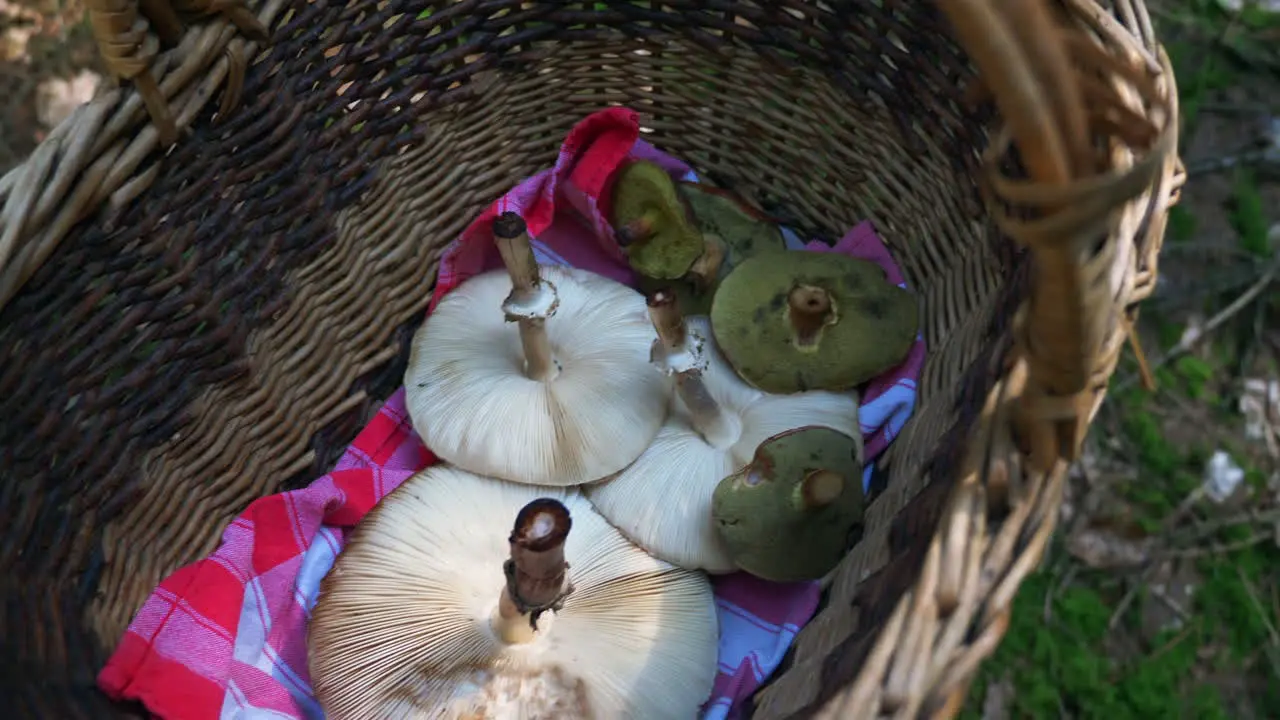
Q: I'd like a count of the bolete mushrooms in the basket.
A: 4